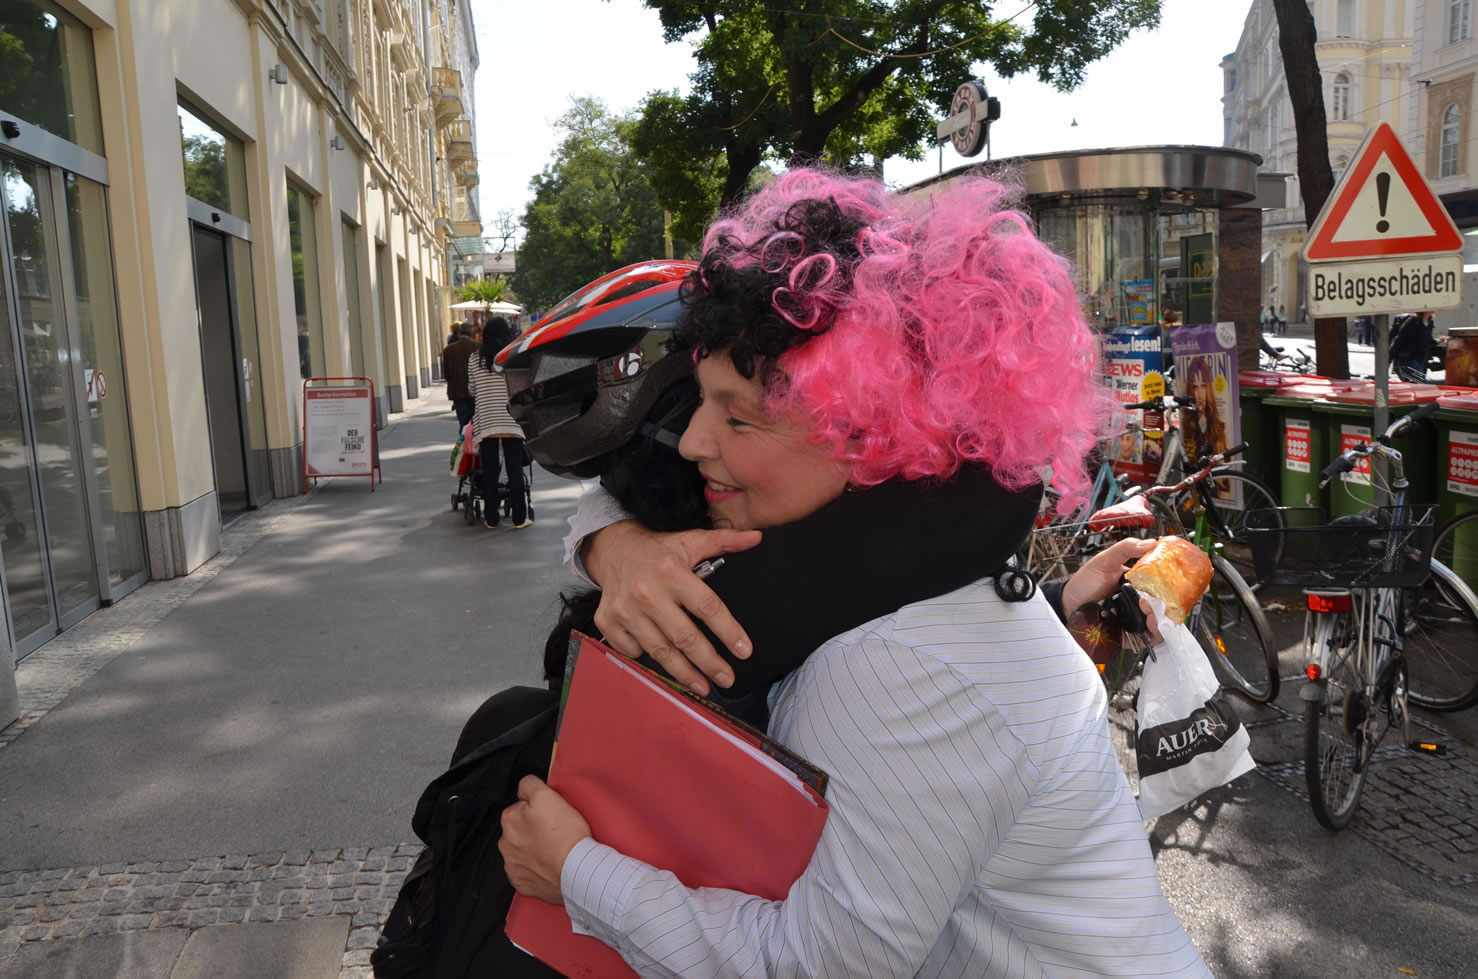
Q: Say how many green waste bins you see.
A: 4